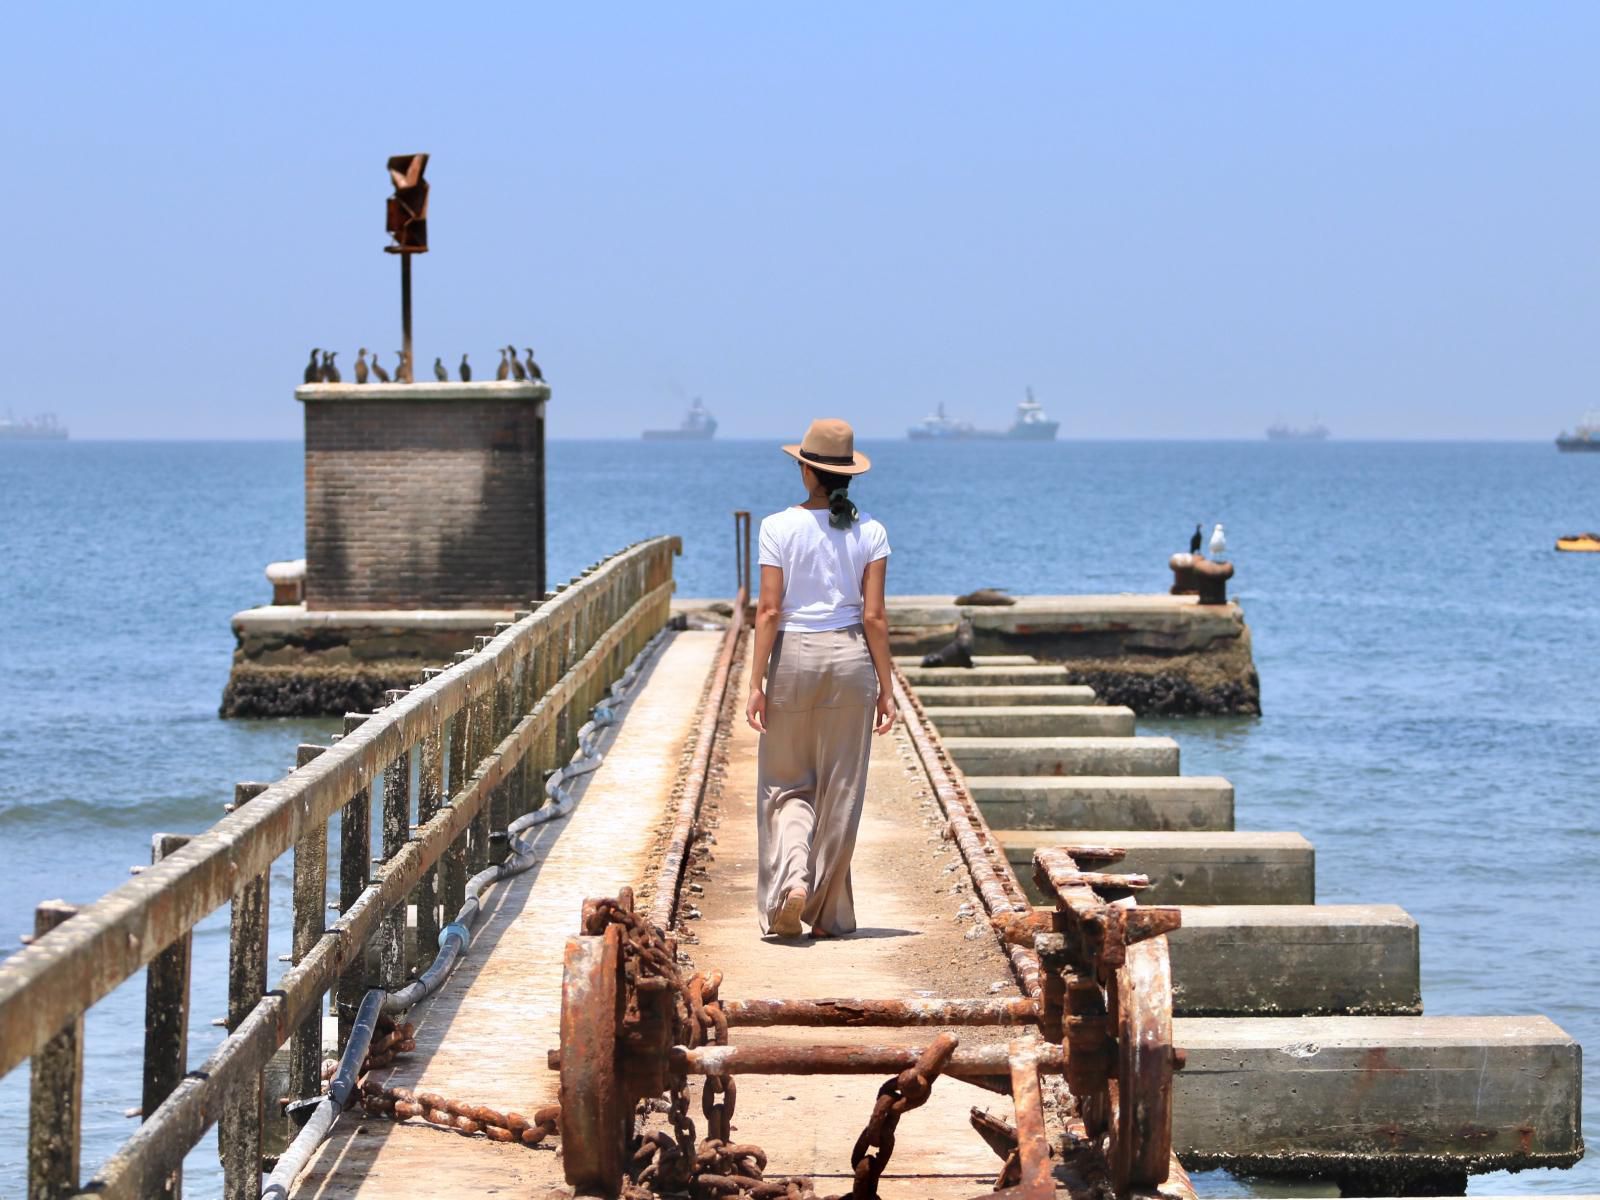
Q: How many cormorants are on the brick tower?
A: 11